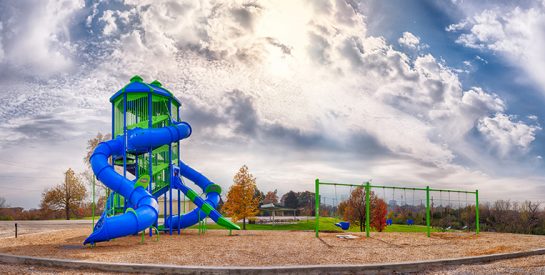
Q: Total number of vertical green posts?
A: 4